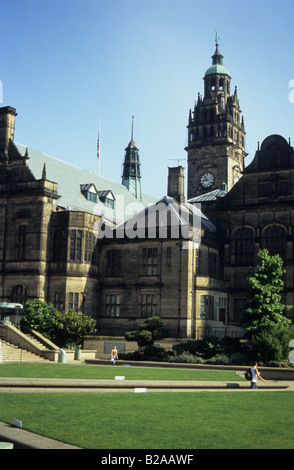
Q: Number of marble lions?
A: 0